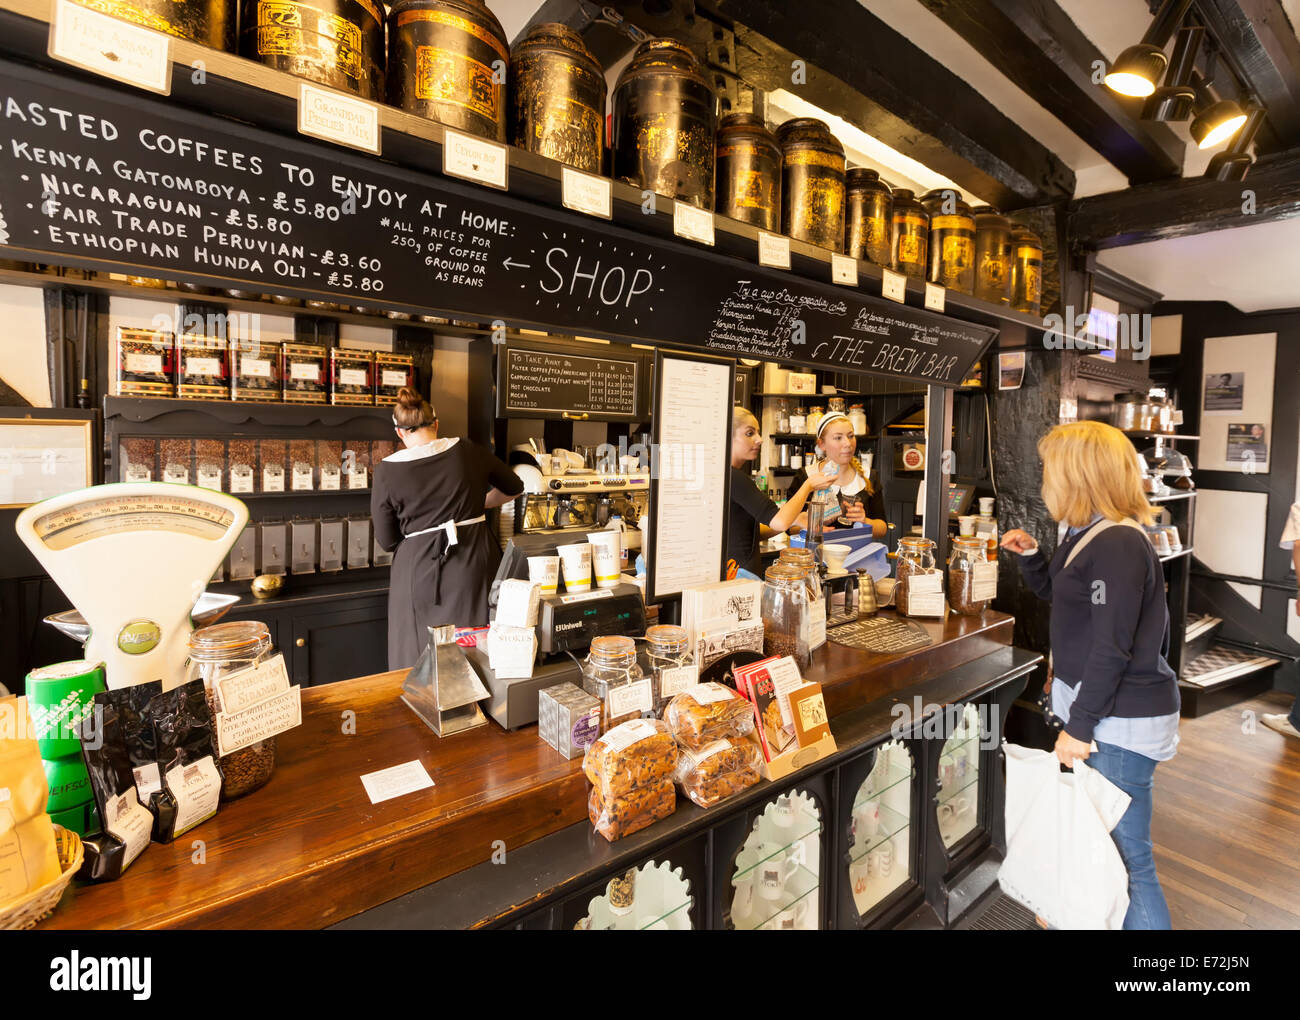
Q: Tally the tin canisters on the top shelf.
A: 12